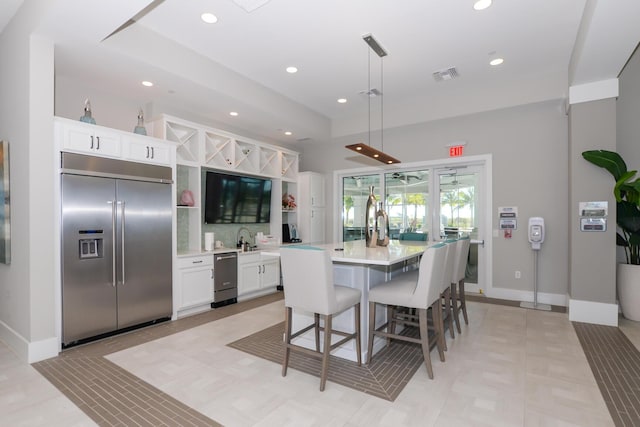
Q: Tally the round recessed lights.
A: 8